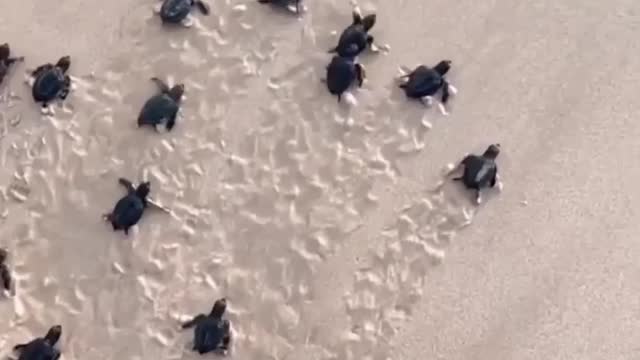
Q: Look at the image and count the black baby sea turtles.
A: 13